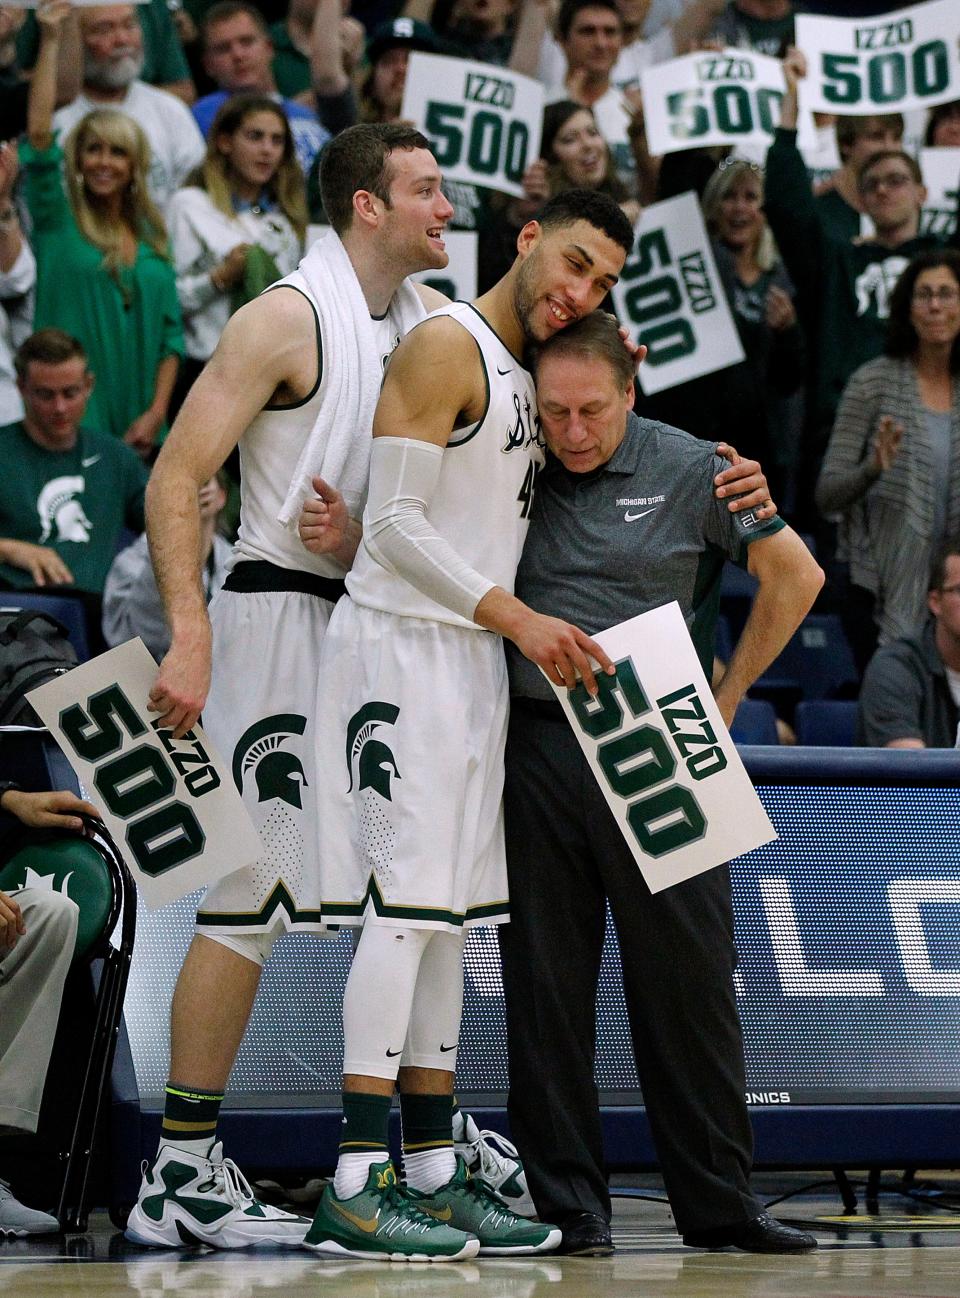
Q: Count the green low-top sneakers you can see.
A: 2